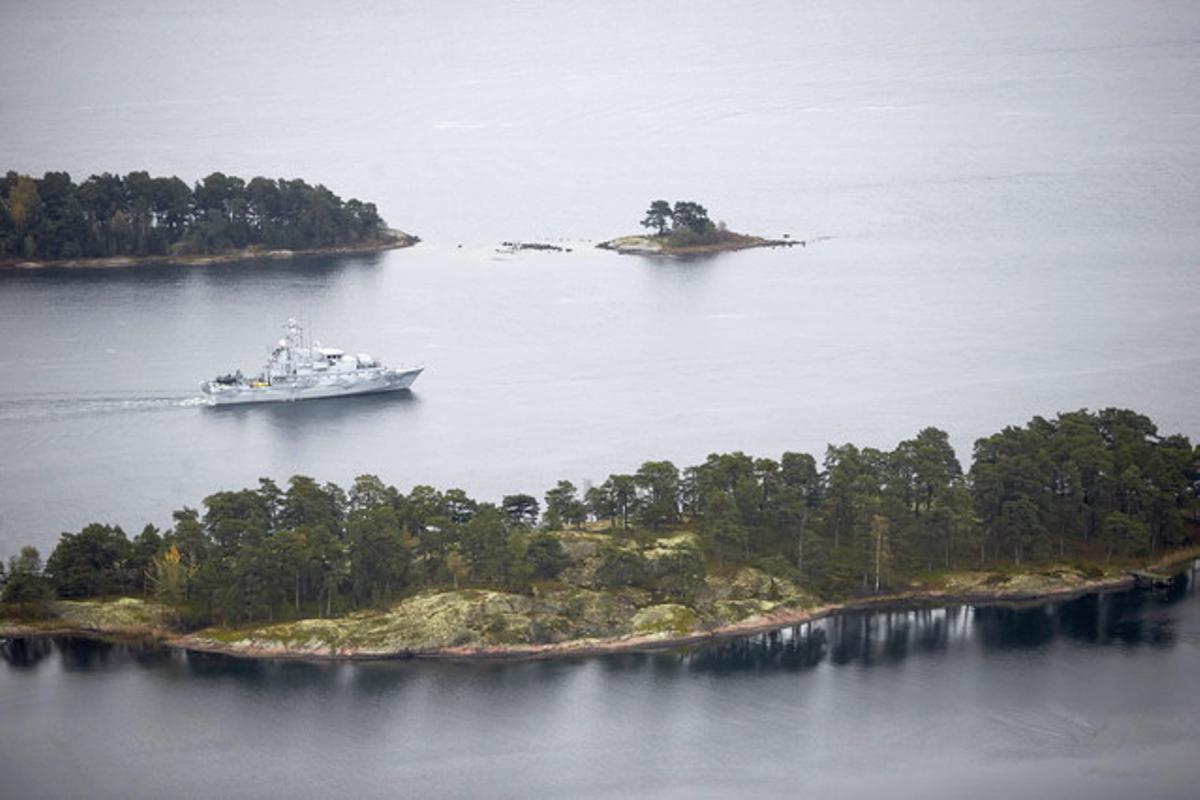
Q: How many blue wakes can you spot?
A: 0